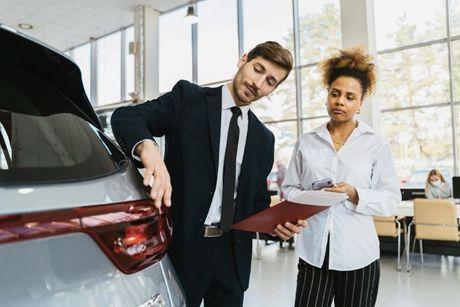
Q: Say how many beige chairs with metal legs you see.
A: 2